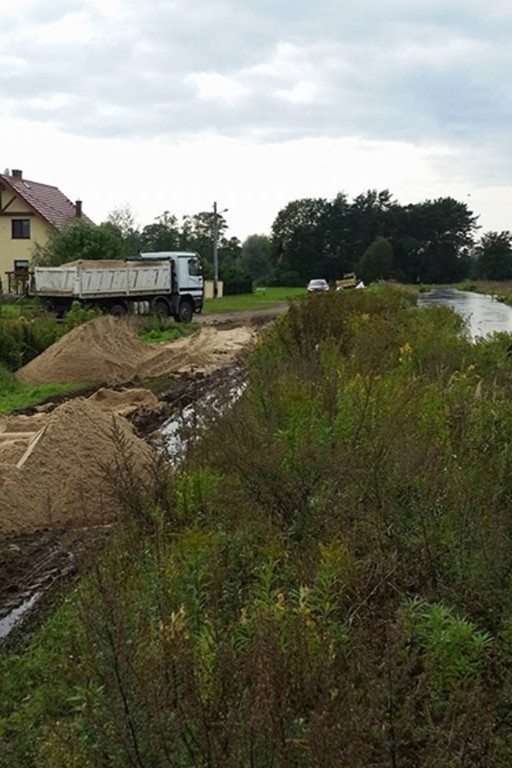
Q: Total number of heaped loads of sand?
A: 2